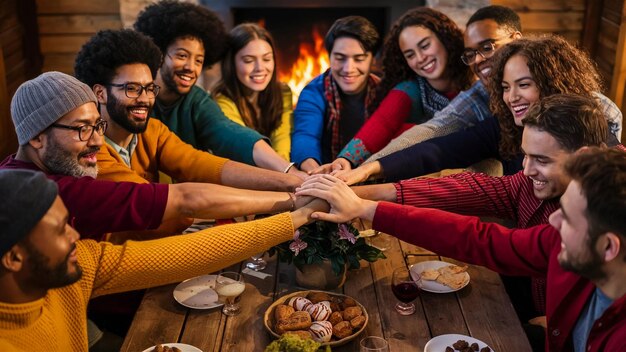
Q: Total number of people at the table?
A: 11